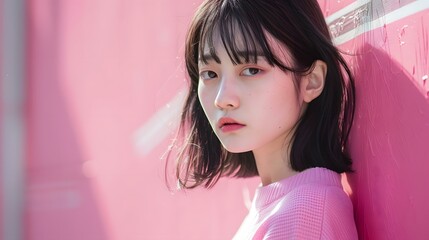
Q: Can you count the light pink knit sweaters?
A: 1